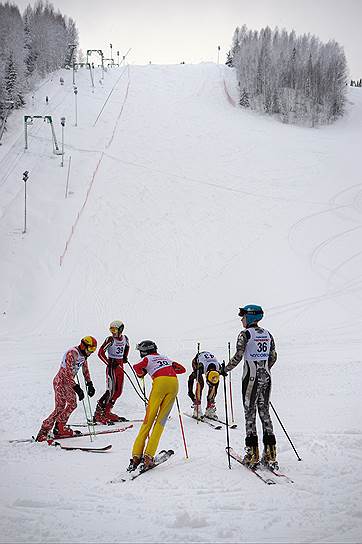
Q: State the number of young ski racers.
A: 5